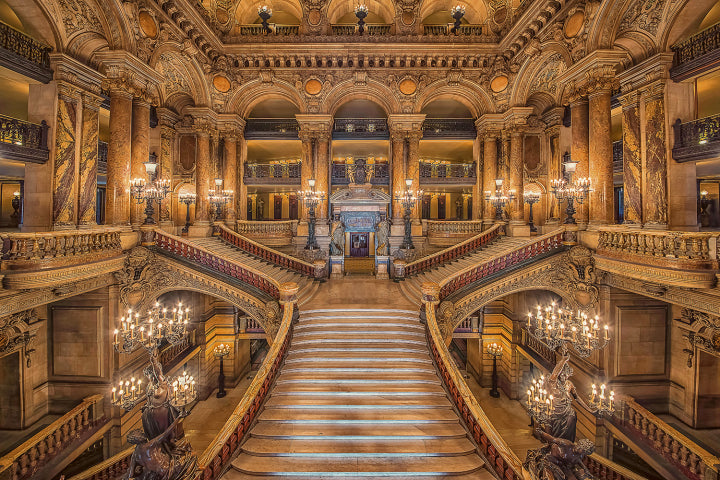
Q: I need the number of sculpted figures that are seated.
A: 2